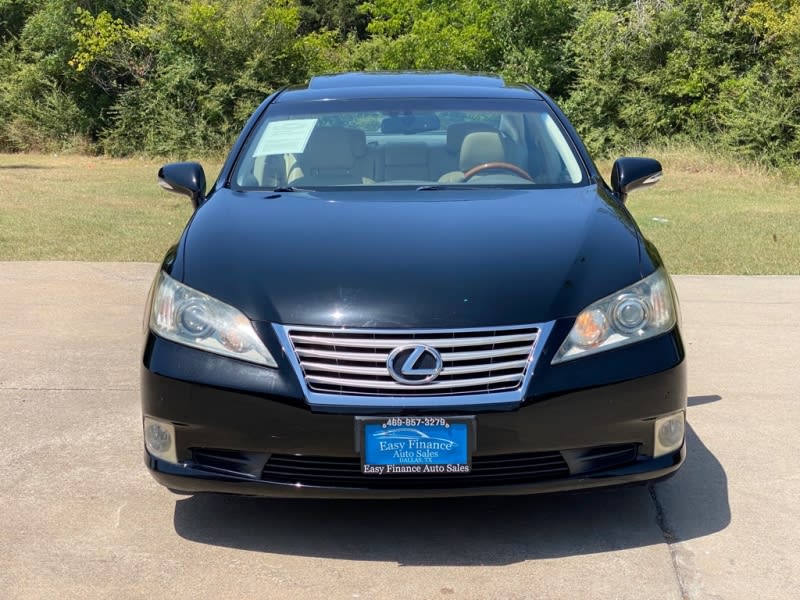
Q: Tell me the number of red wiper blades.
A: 0